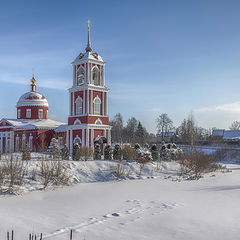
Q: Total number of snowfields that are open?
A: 1